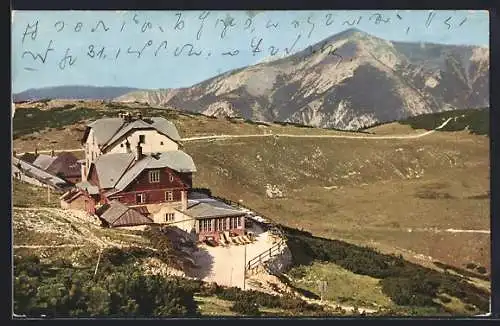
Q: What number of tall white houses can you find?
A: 1